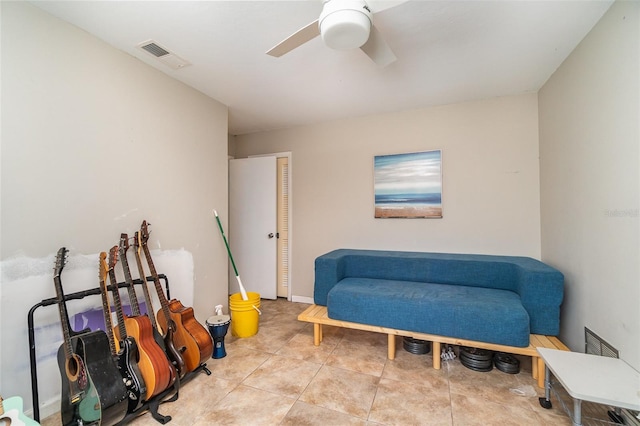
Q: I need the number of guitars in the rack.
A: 6